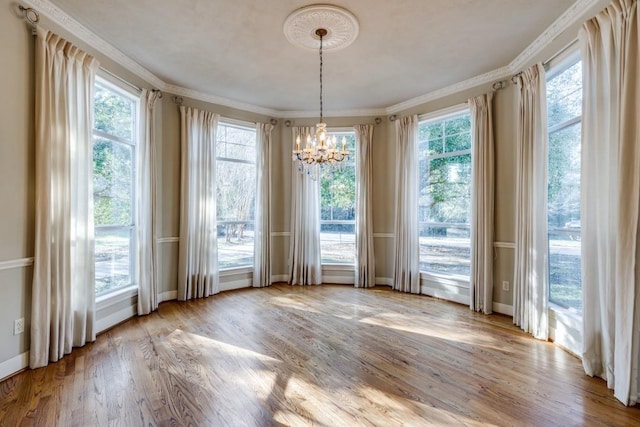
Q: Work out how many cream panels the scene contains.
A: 10